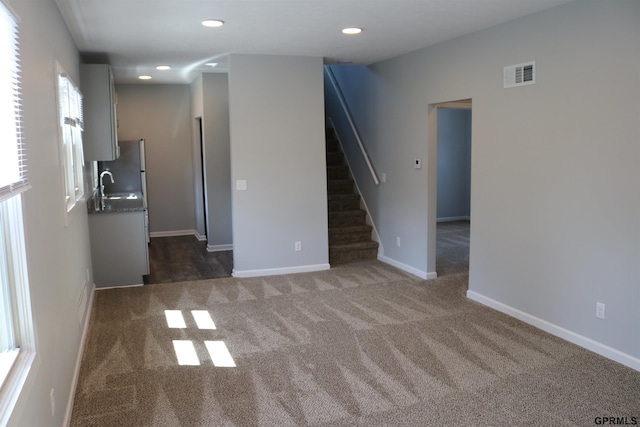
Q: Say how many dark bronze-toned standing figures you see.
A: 0